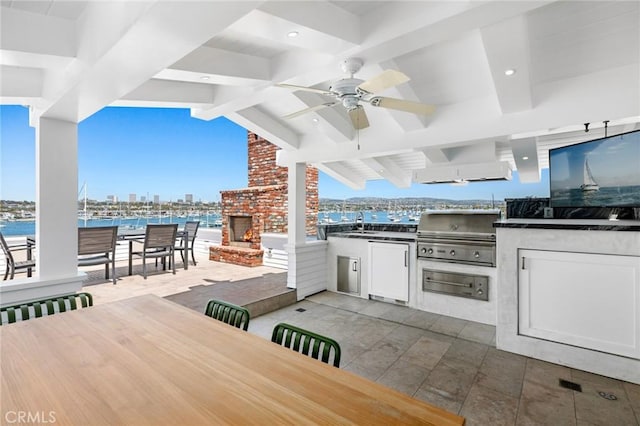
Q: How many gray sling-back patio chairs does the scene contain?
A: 4